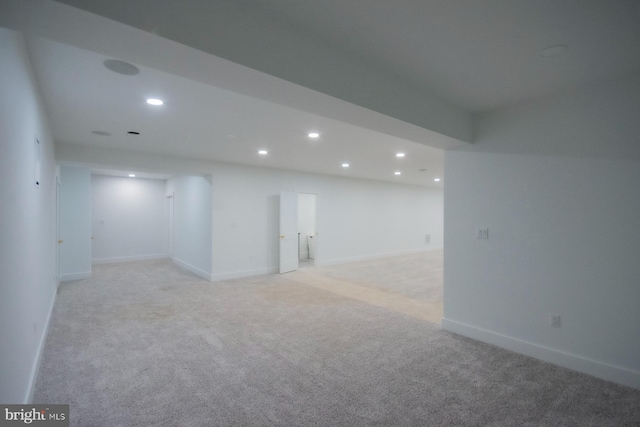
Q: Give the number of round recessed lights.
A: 8